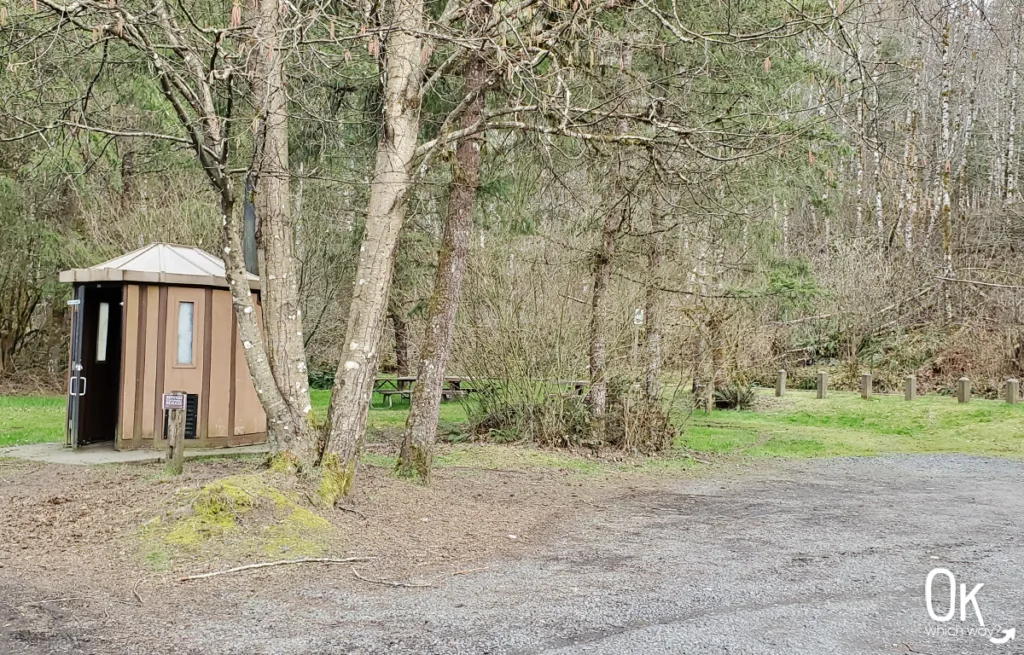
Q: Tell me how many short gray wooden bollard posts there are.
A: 6